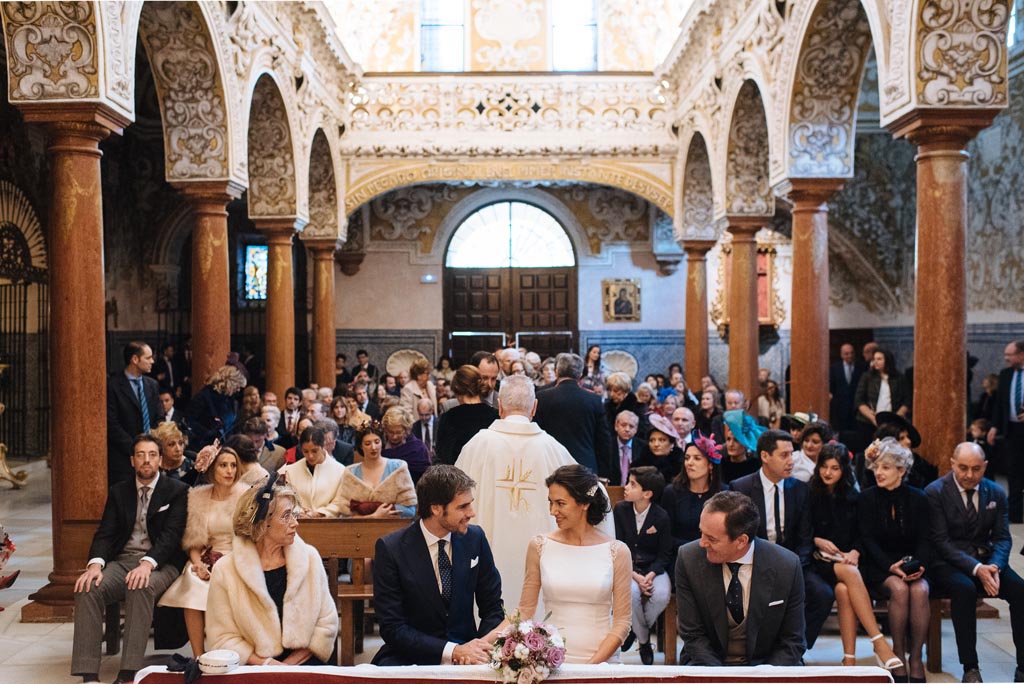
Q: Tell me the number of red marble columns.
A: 8